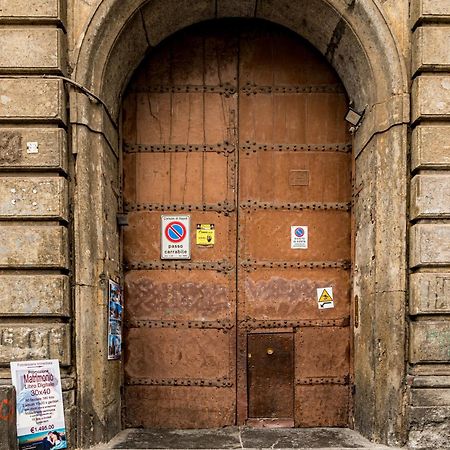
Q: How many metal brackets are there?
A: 12